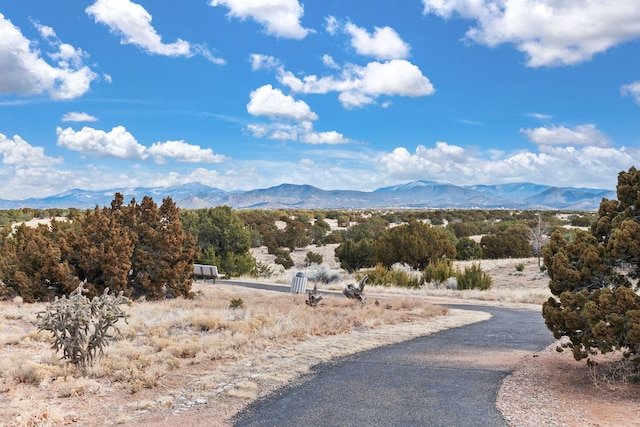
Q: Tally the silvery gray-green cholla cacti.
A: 1